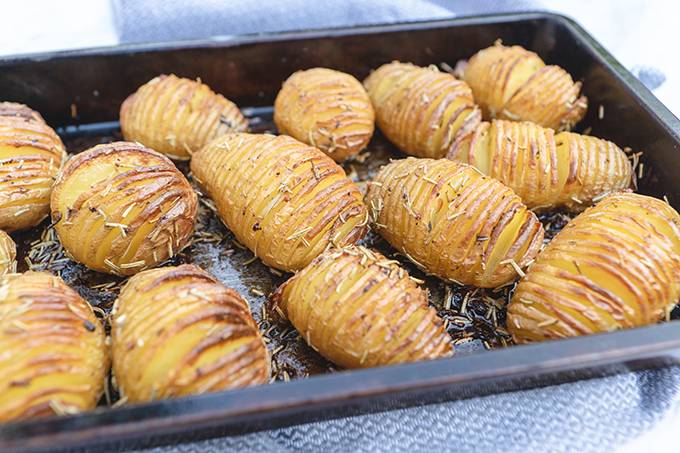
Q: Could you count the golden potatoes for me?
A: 14